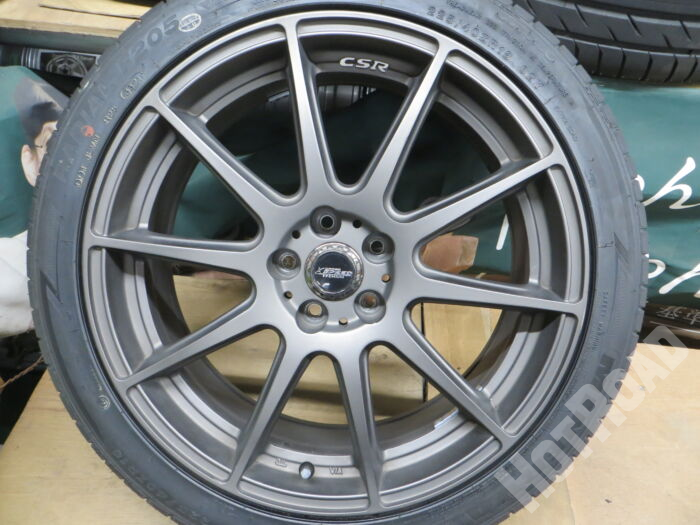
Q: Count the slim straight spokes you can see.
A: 10